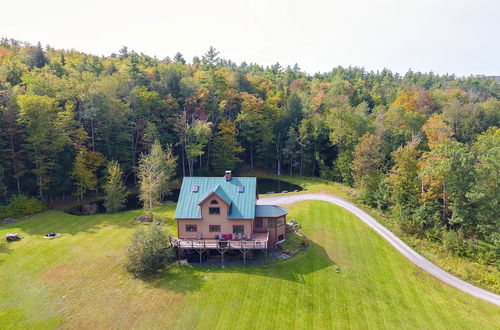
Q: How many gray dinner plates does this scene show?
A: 0